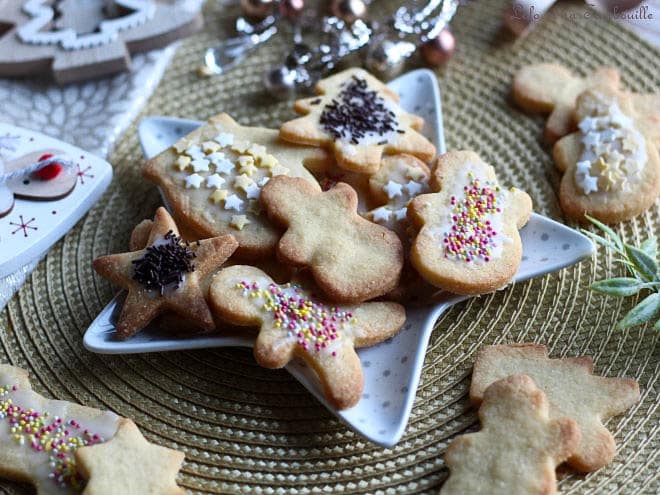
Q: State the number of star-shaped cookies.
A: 2